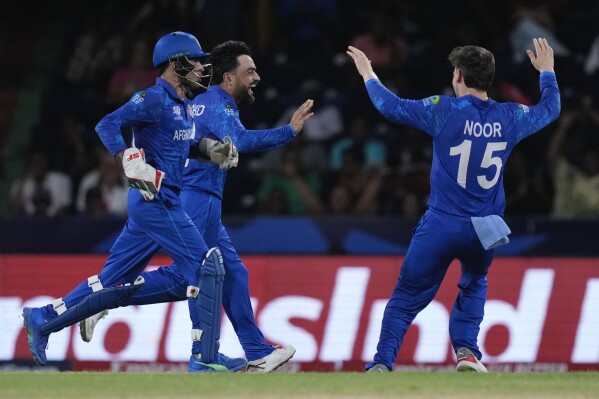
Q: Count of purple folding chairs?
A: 0